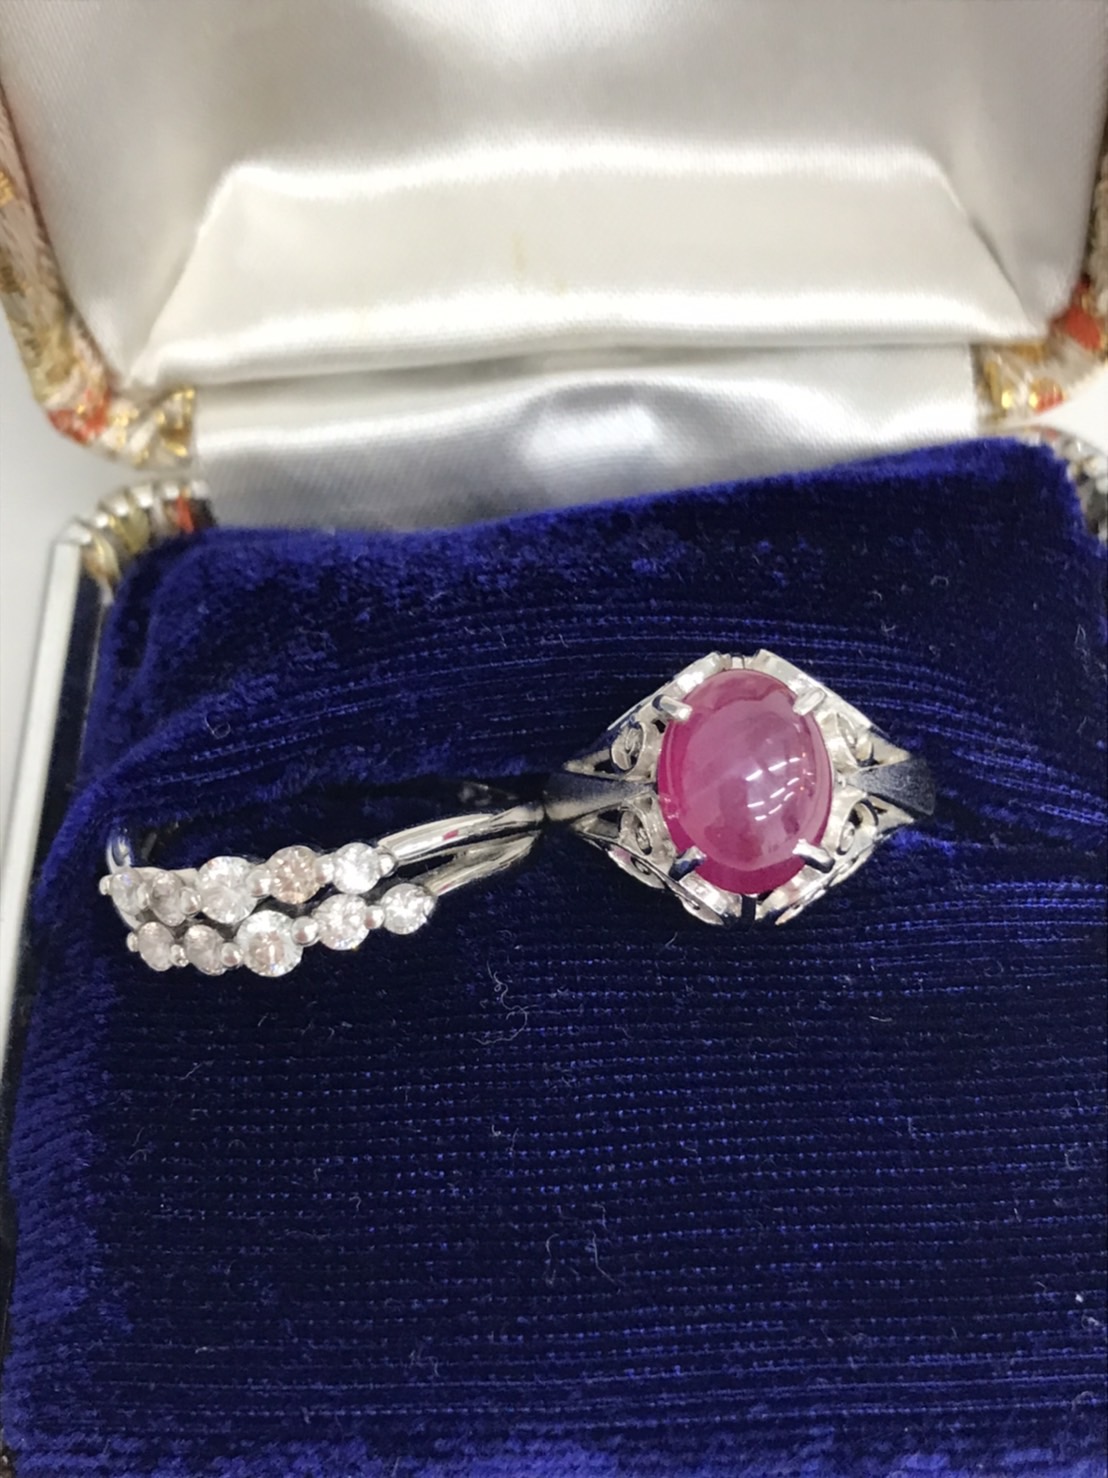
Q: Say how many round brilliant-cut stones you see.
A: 10